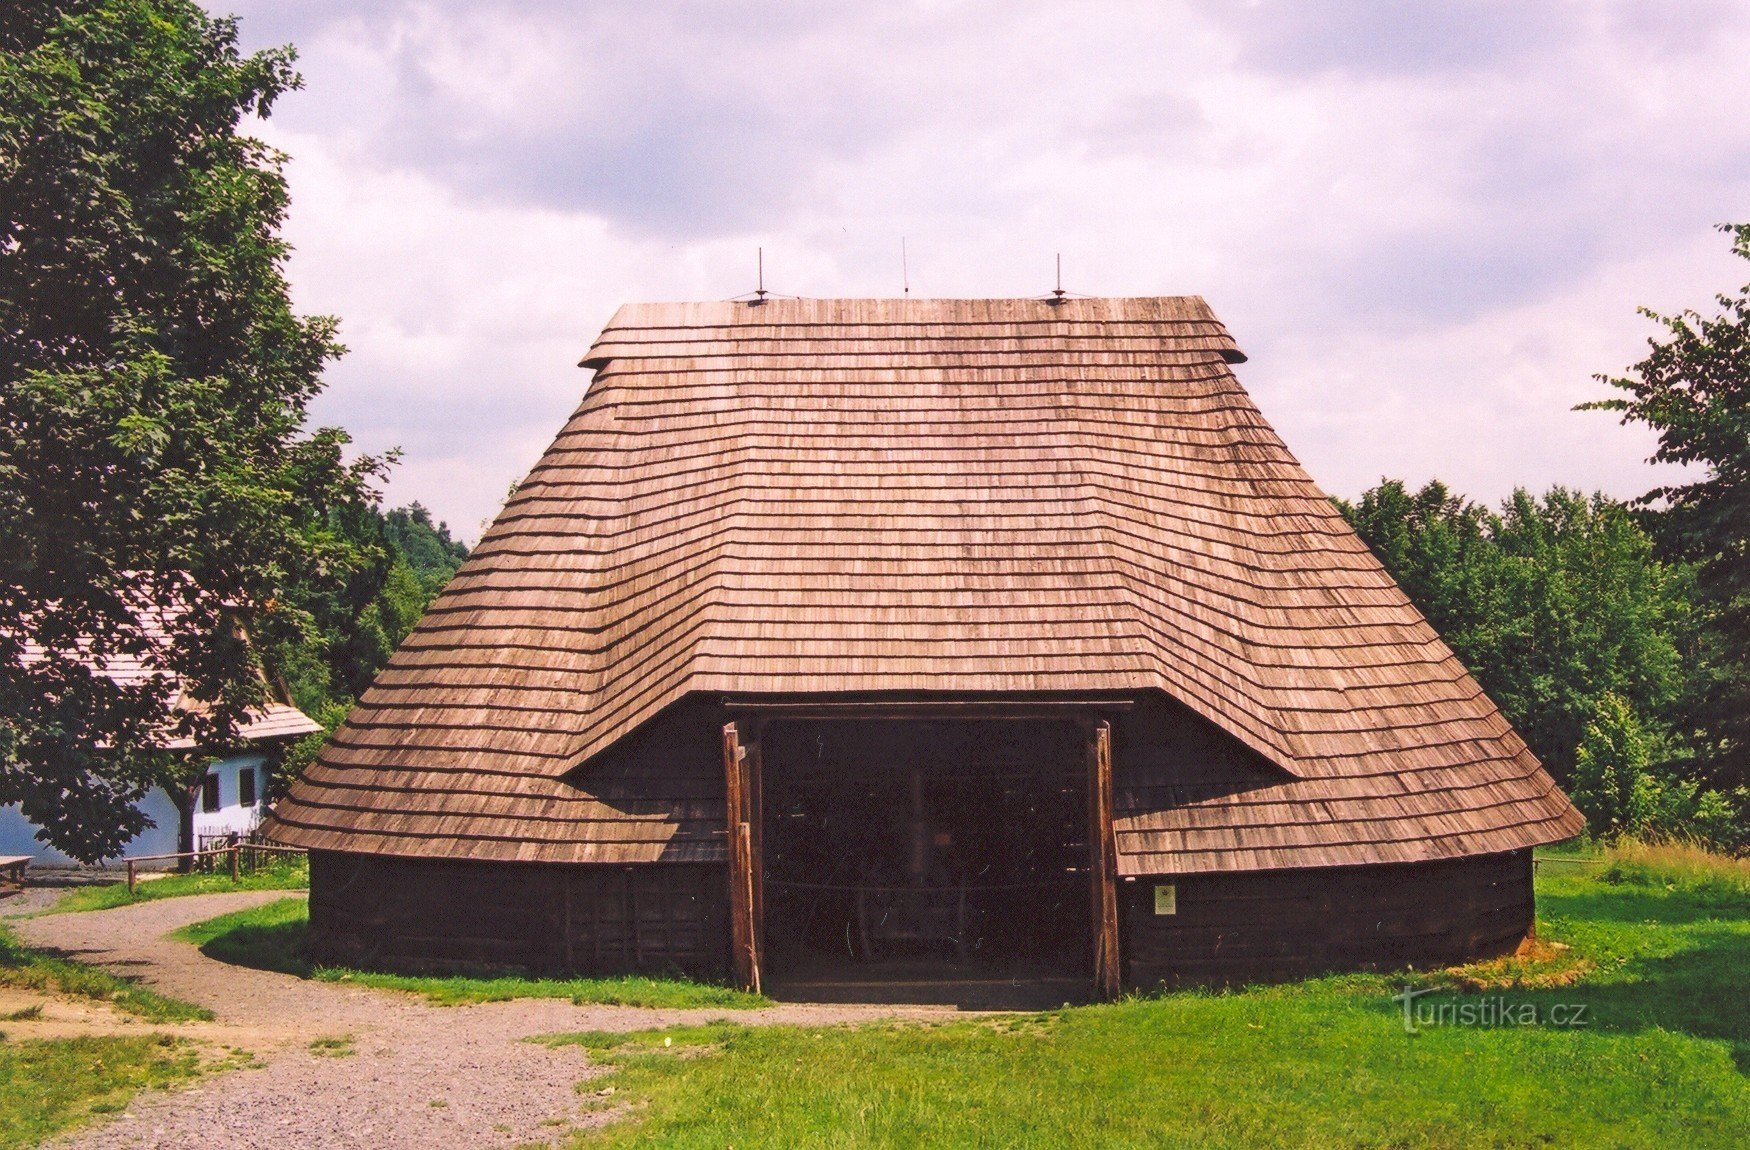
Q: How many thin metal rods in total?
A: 3